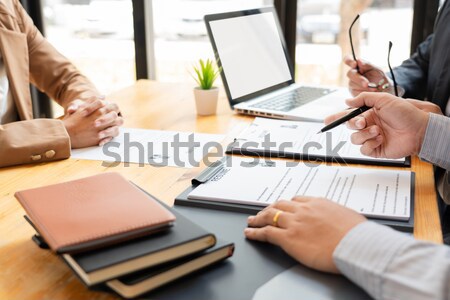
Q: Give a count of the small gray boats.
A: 0